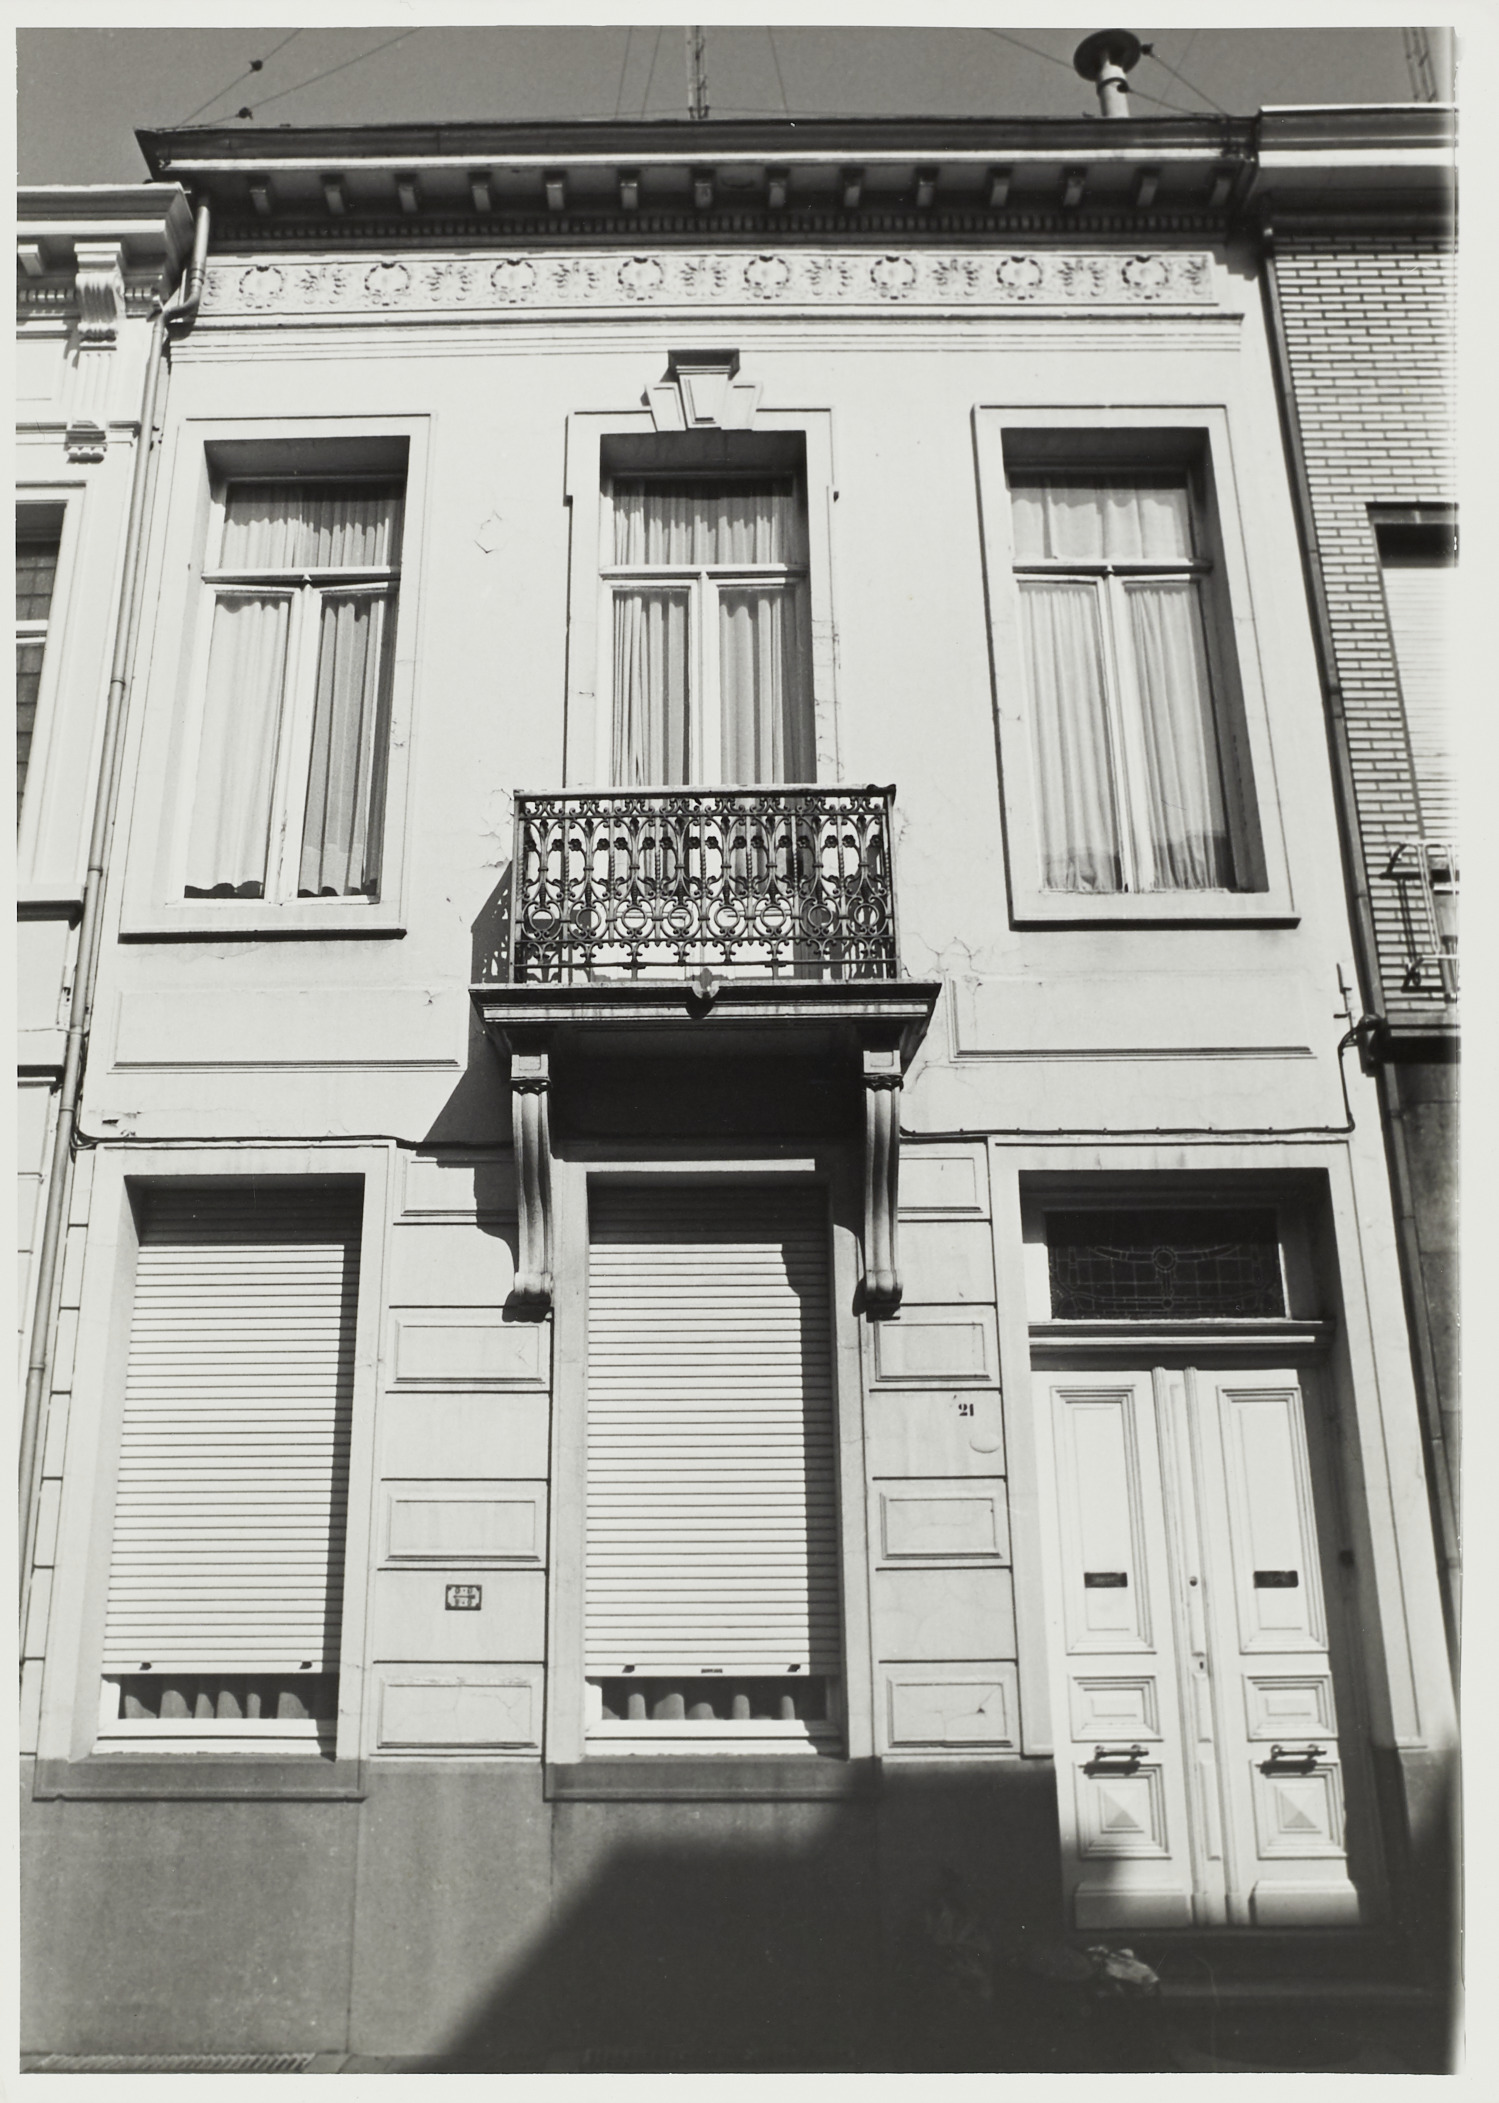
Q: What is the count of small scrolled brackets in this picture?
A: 14